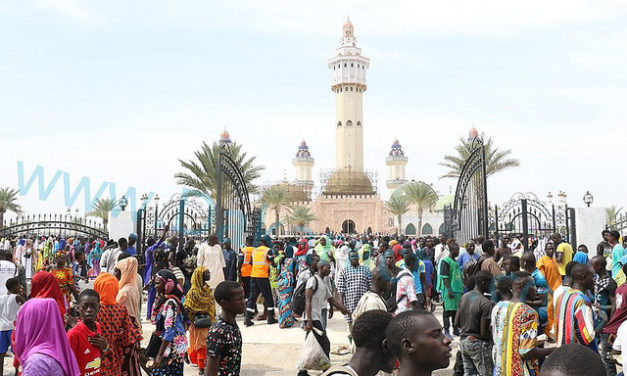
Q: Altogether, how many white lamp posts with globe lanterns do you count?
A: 2